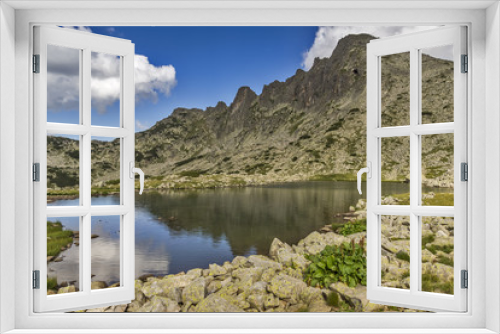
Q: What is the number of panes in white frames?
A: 12